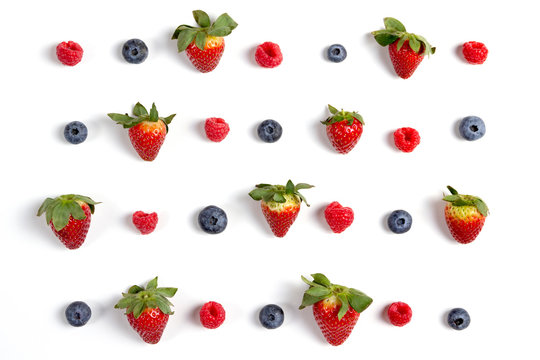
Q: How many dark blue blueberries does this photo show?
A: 10